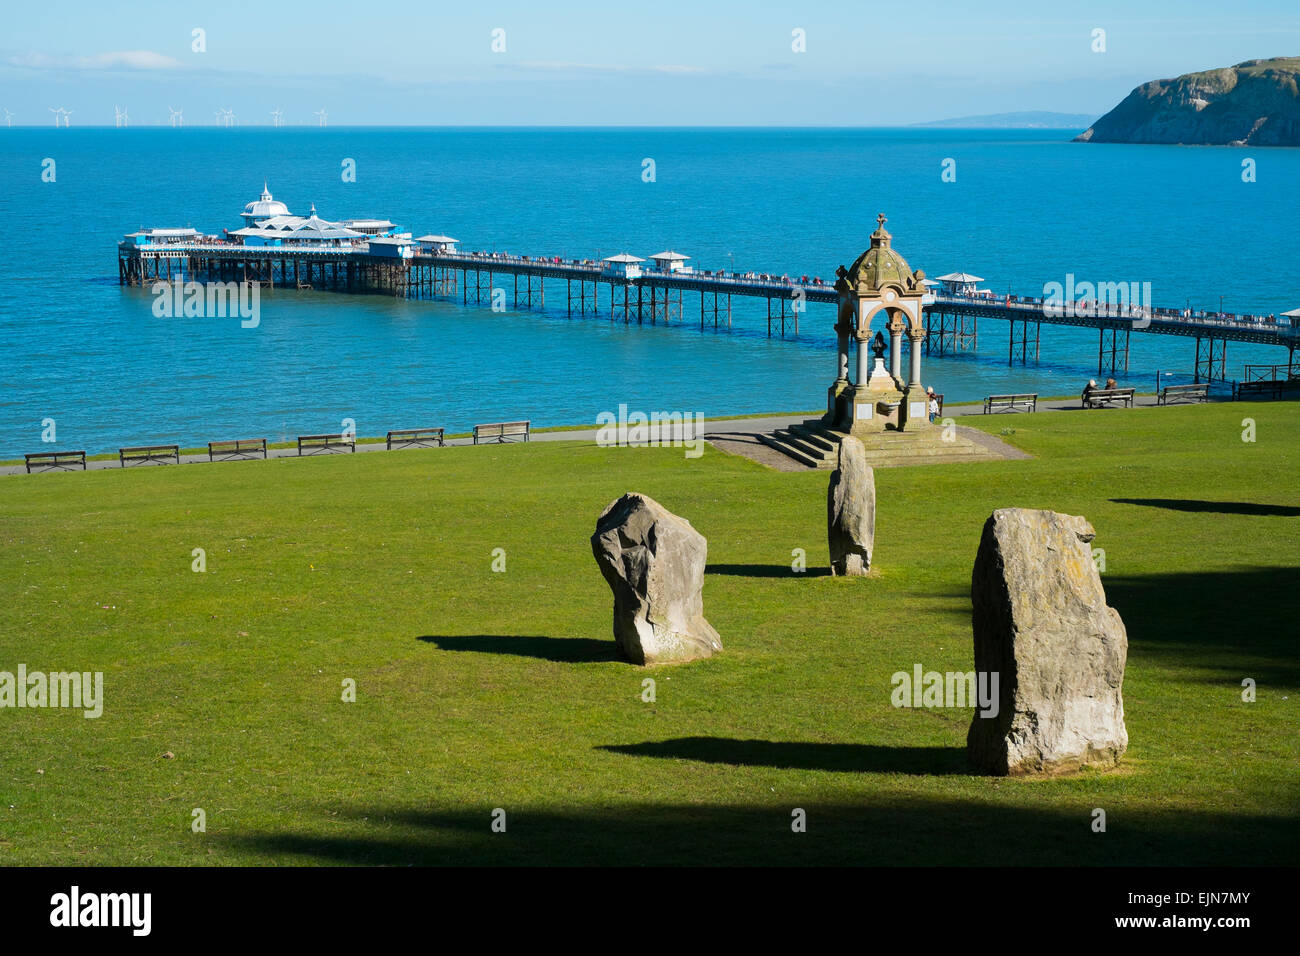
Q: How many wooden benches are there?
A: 10